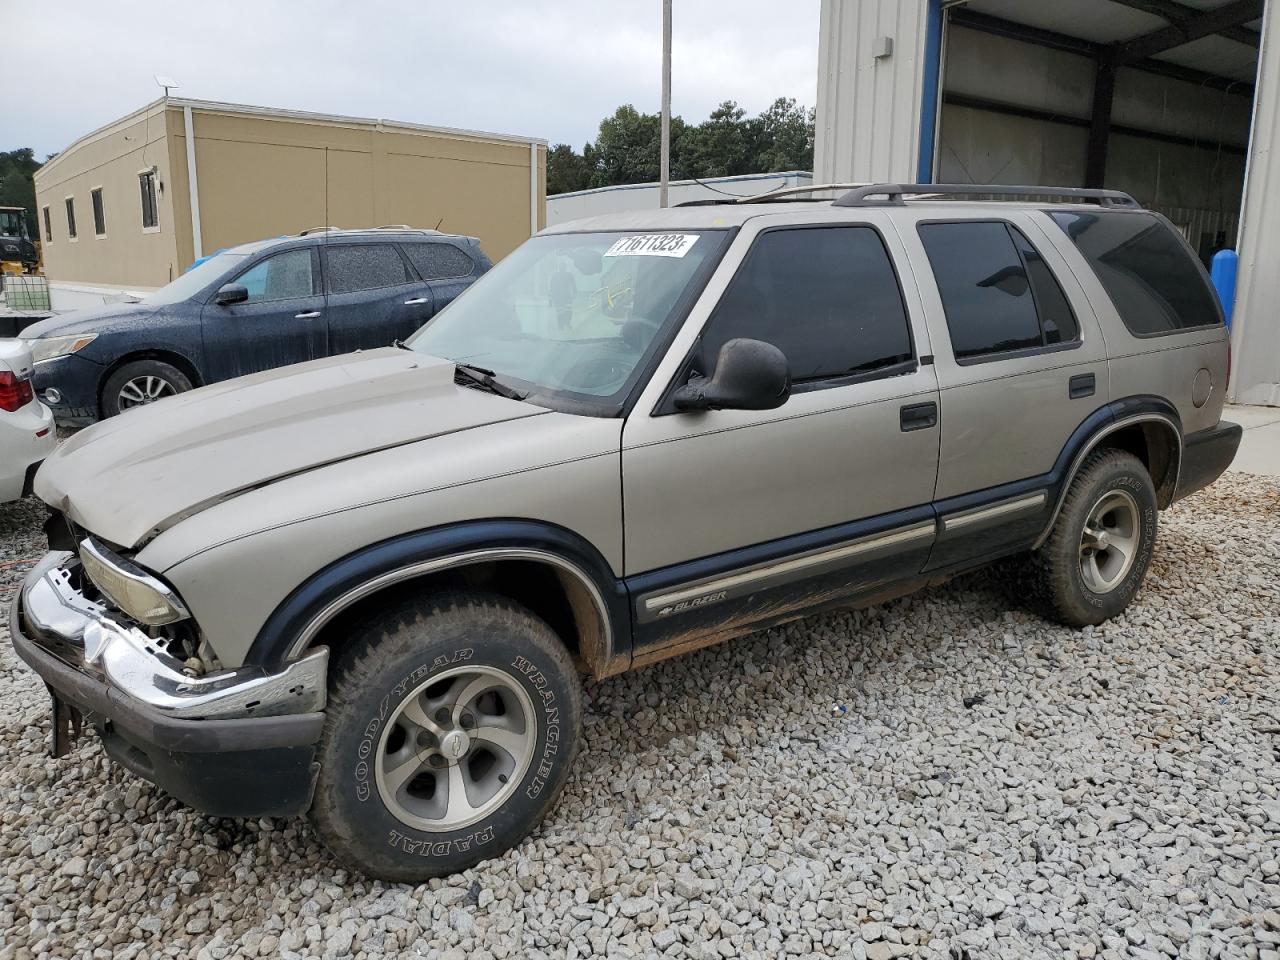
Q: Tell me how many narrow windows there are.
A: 4